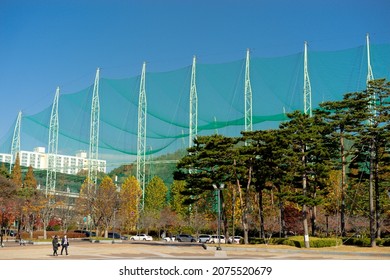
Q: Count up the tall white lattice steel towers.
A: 8